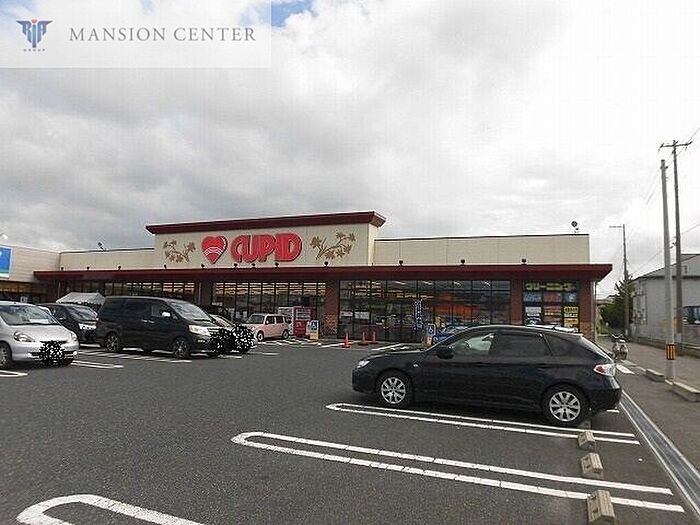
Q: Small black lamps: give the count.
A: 12